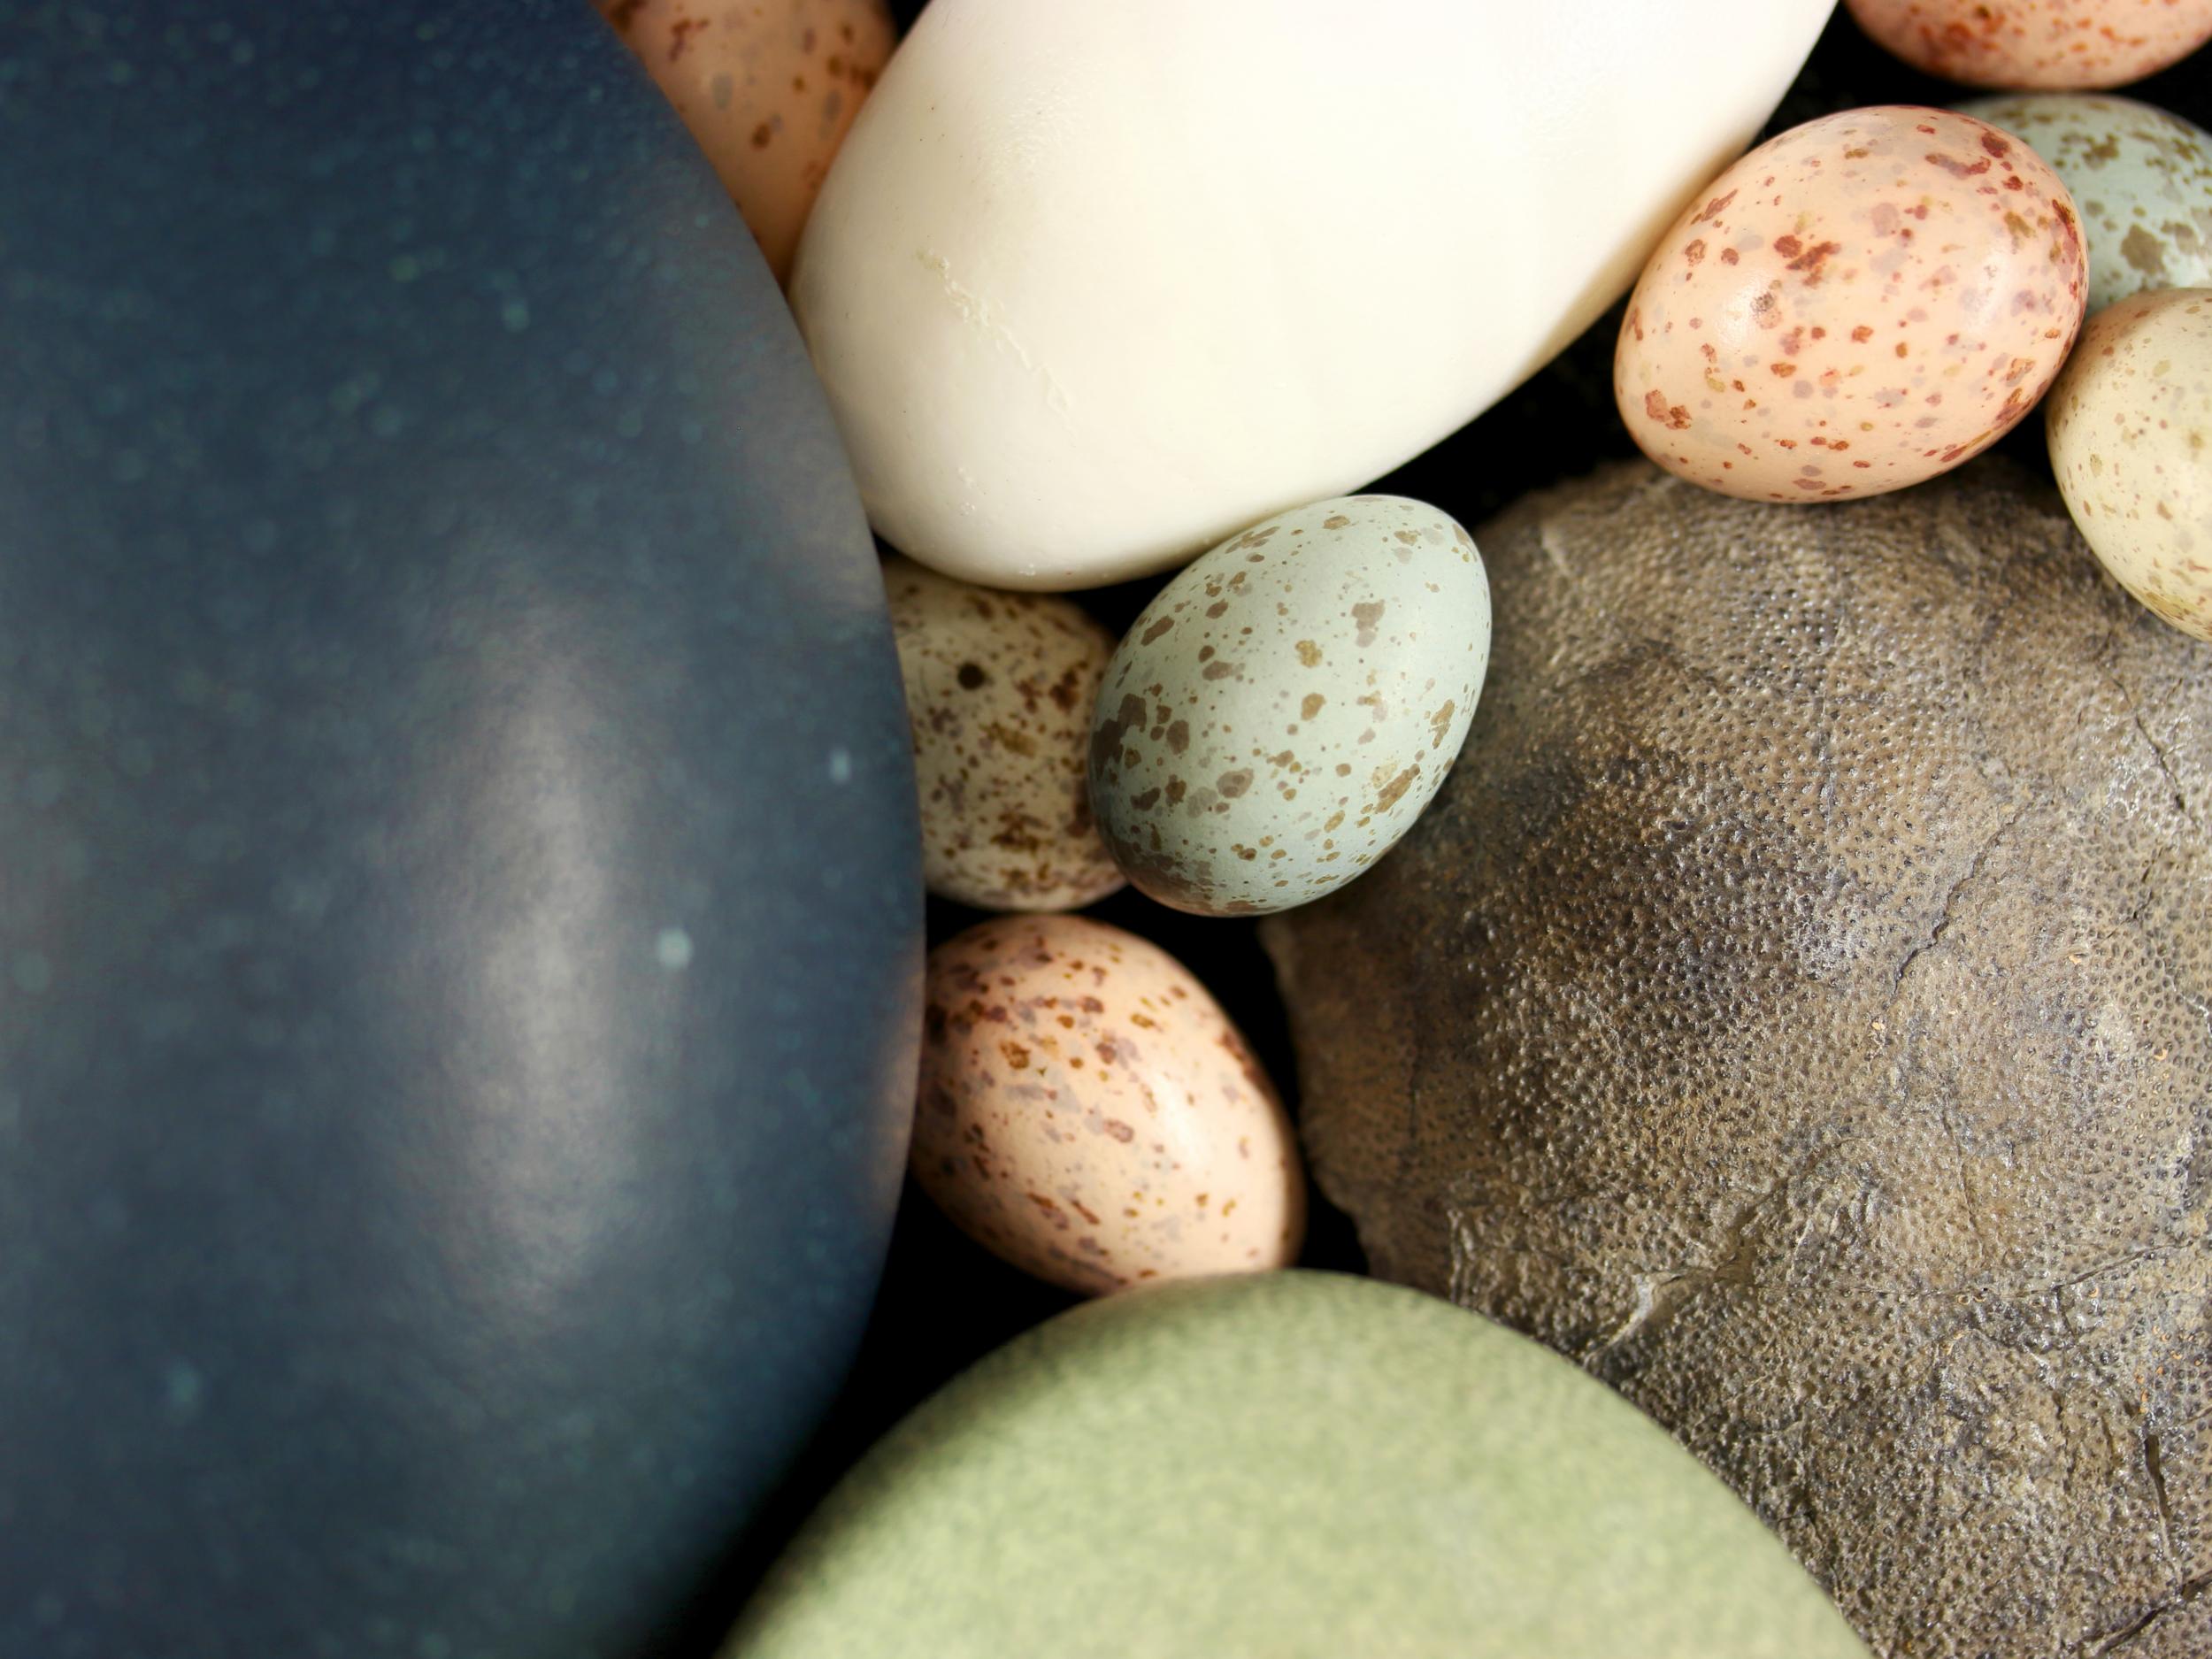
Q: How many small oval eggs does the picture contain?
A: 8